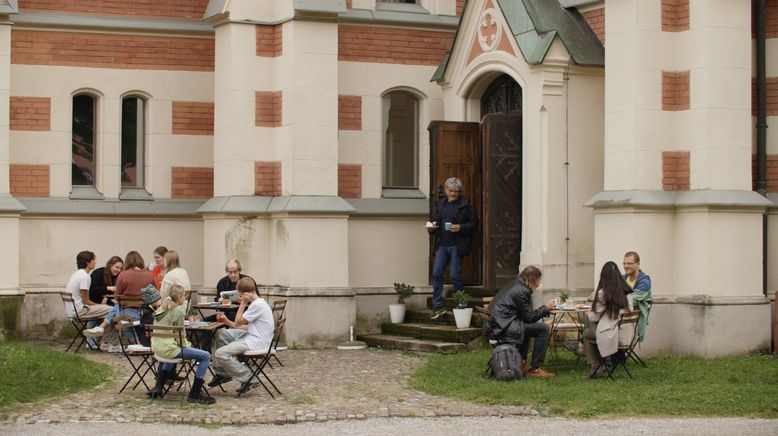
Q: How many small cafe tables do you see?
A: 4